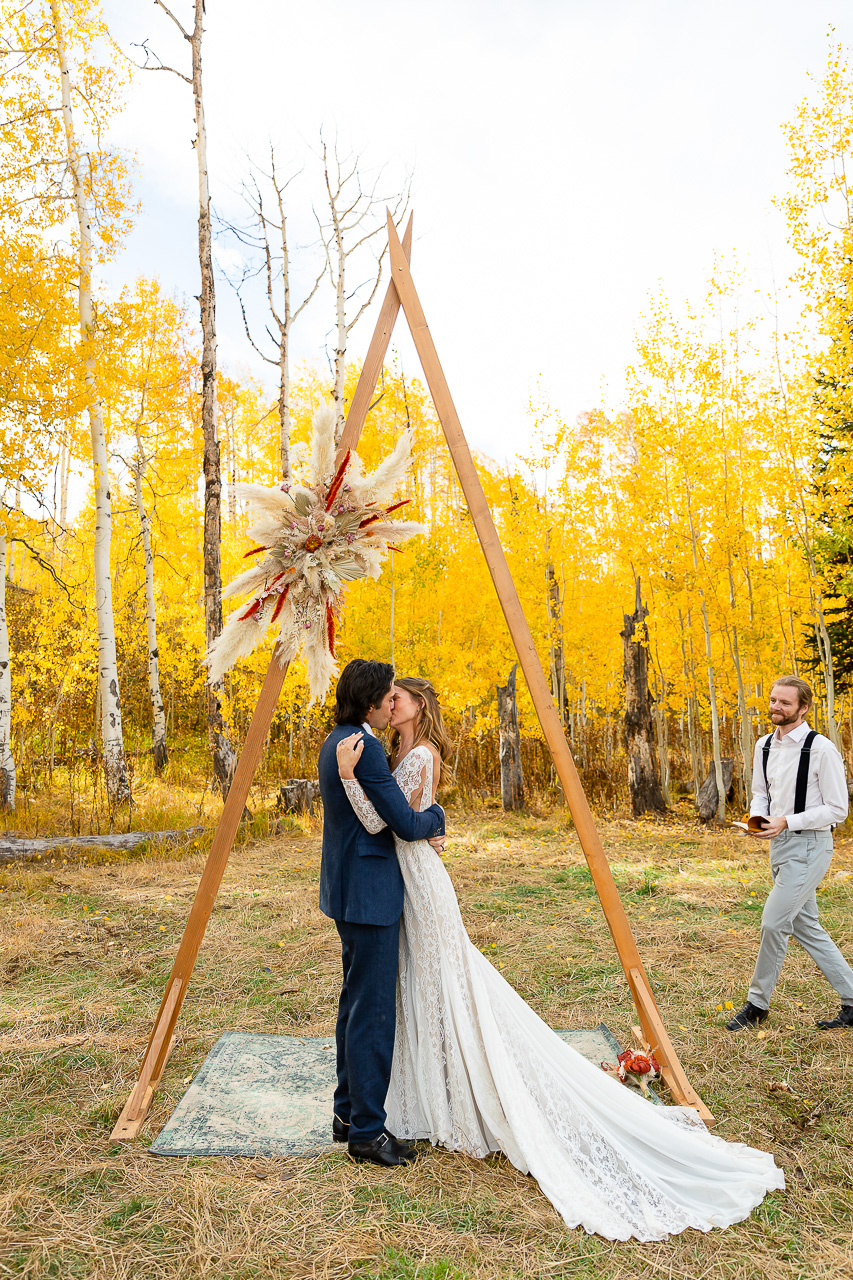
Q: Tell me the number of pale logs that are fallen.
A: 1